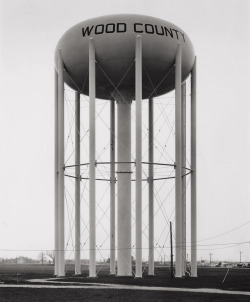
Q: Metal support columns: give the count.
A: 11